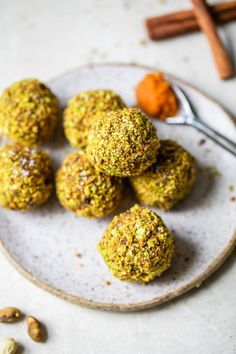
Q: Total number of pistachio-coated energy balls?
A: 7